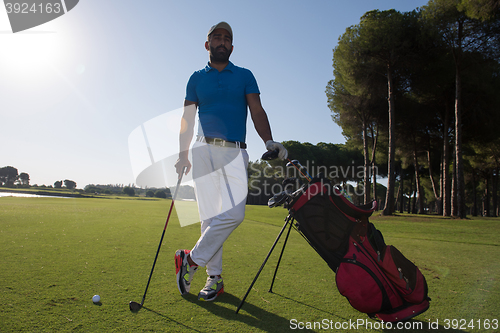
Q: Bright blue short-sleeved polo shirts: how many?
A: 1